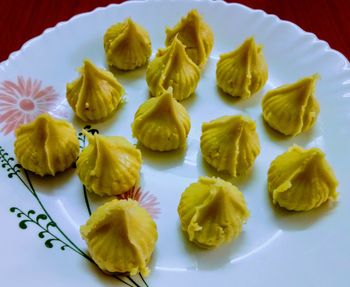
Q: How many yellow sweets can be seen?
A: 13